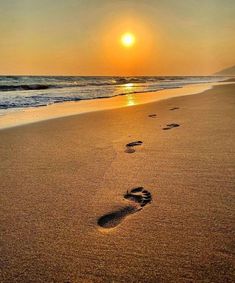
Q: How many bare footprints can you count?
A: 5